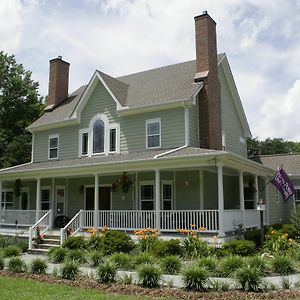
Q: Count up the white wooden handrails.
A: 2